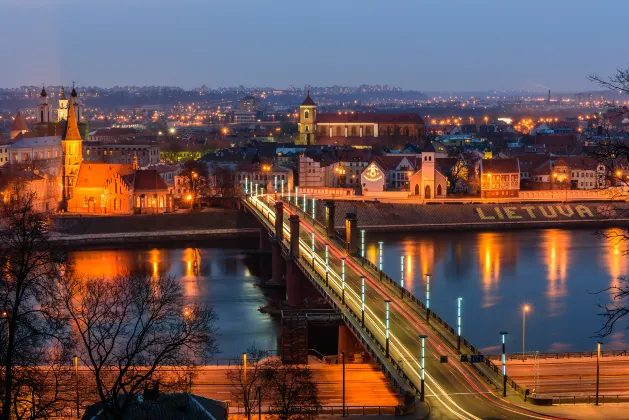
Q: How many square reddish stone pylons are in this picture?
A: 4